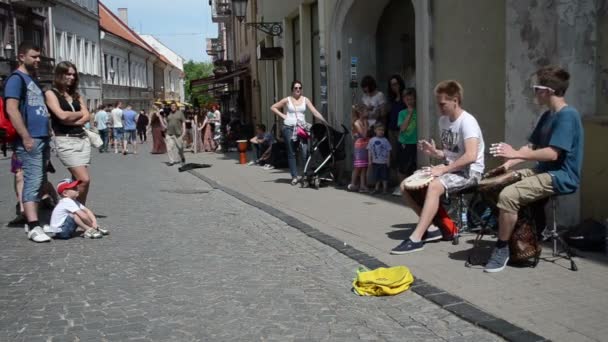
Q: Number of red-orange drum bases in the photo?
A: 2